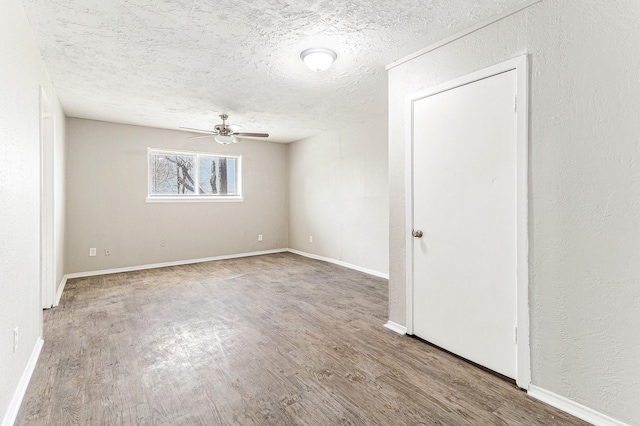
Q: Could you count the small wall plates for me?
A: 6